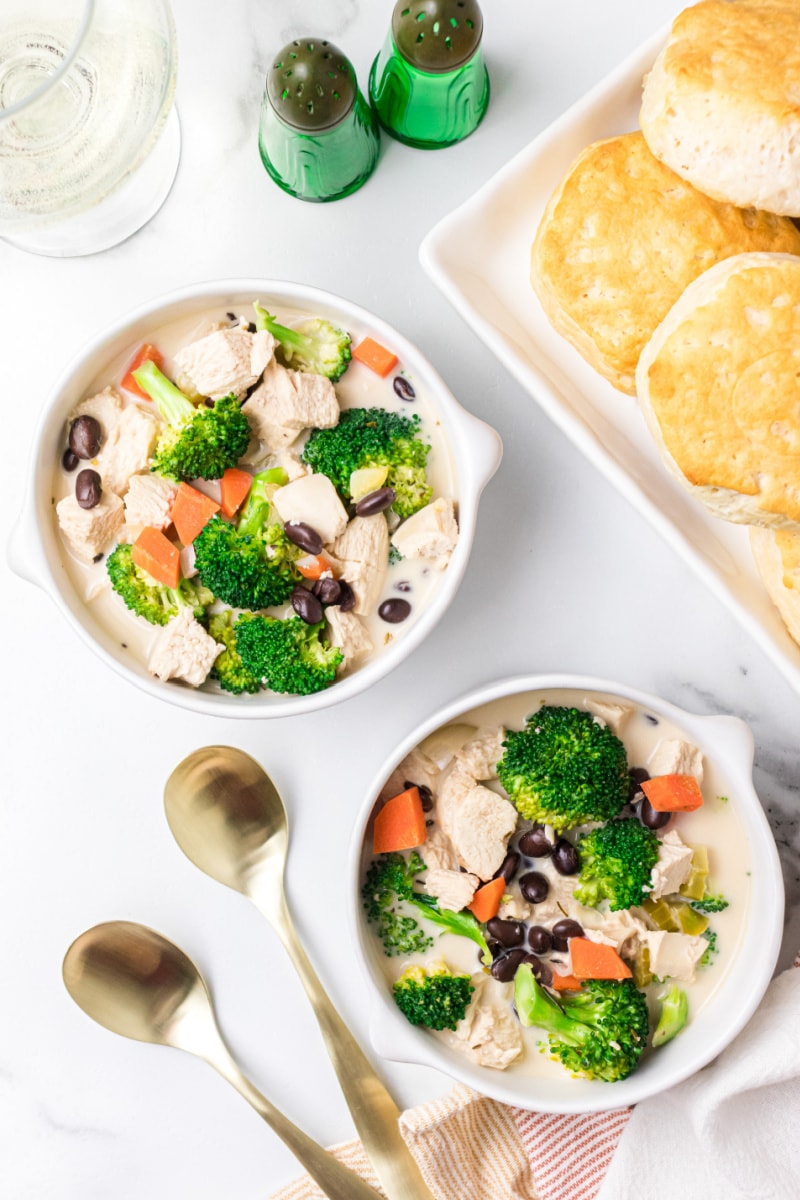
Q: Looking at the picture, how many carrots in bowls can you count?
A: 11